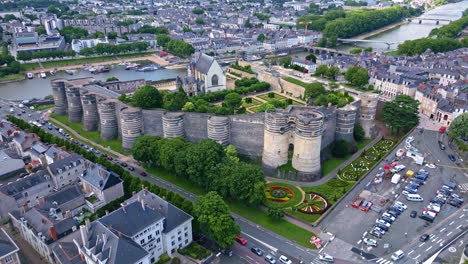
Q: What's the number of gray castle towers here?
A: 11